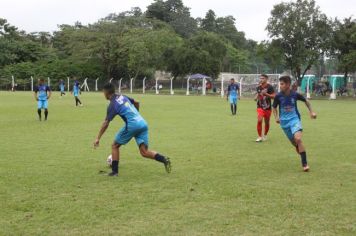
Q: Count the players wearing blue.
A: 6